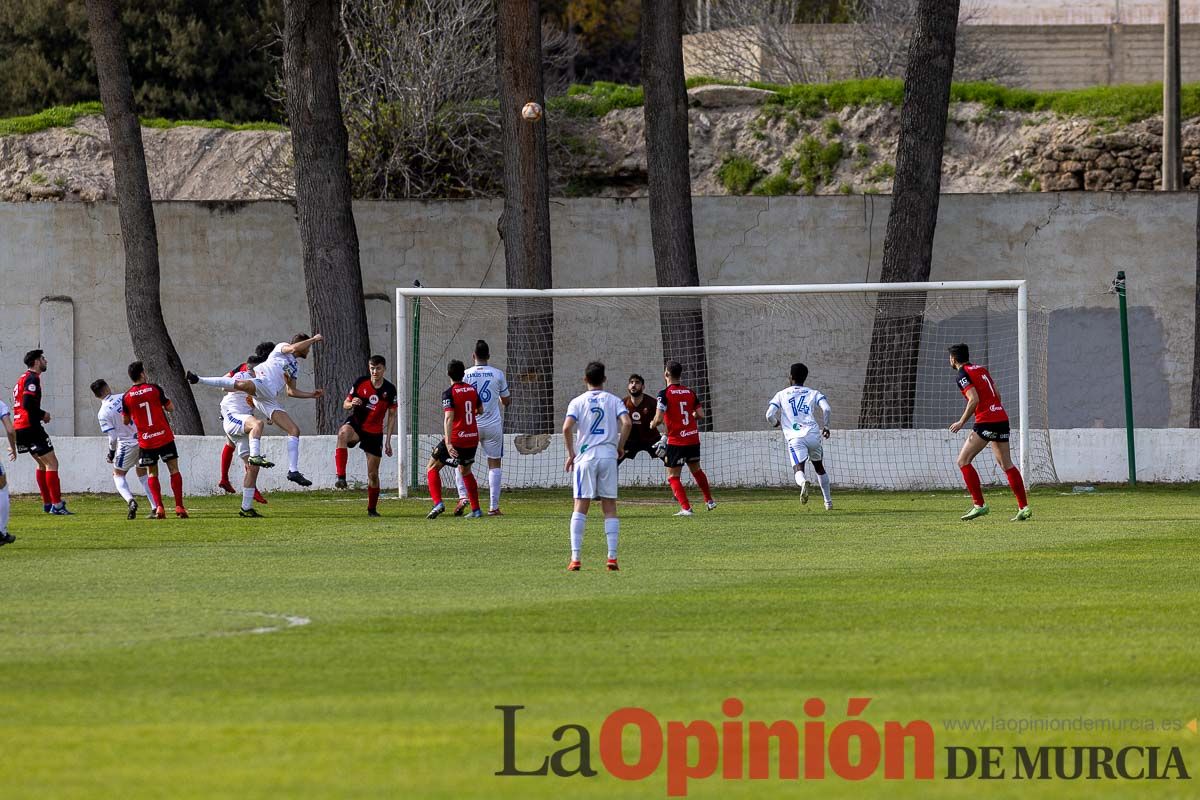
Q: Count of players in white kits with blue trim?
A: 7